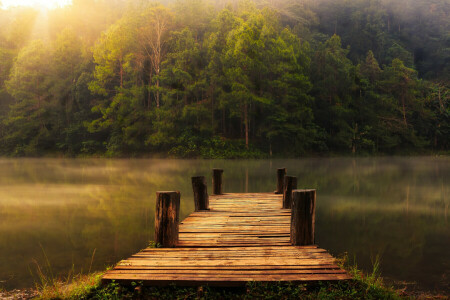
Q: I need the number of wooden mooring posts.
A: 6